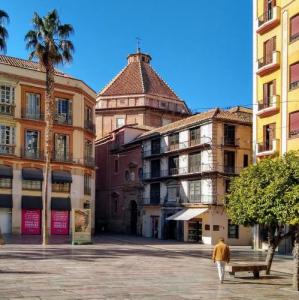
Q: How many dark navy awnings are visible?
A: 6